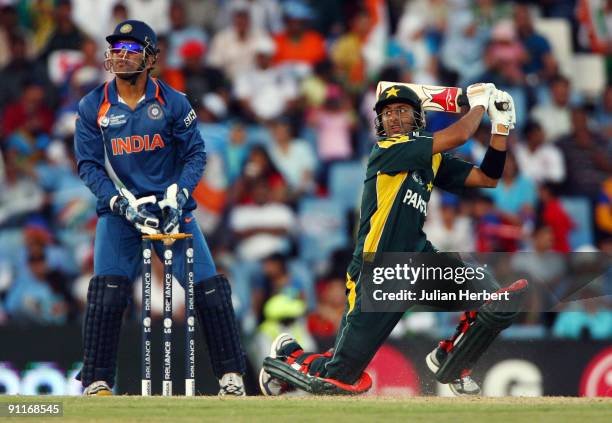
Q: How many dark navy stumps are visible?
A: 3